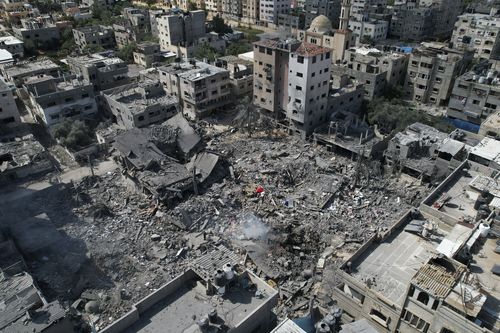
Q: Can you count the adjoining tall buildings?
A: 2